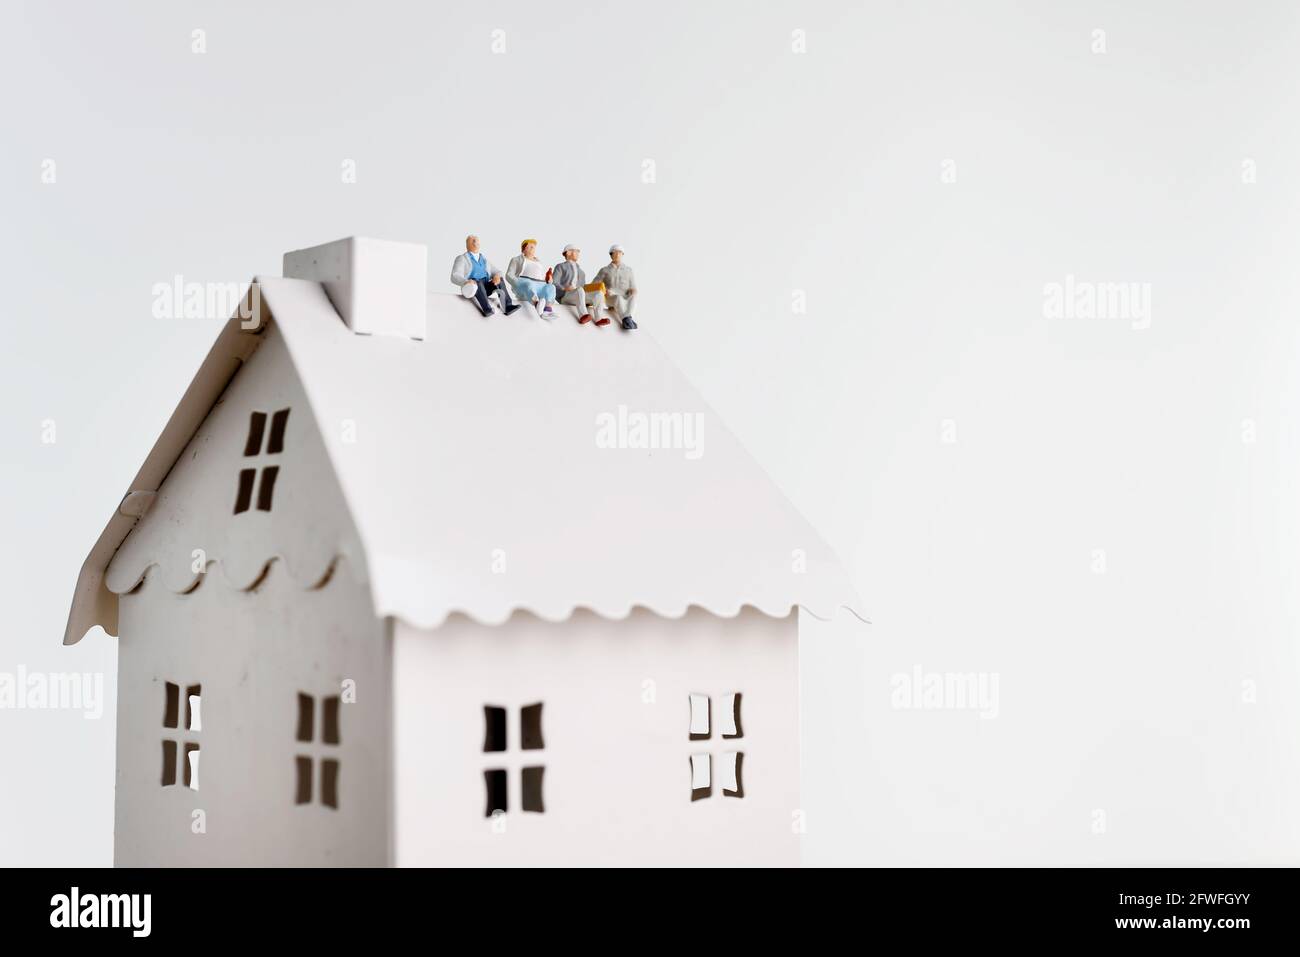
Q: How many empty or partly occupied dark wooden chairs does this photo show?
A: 0